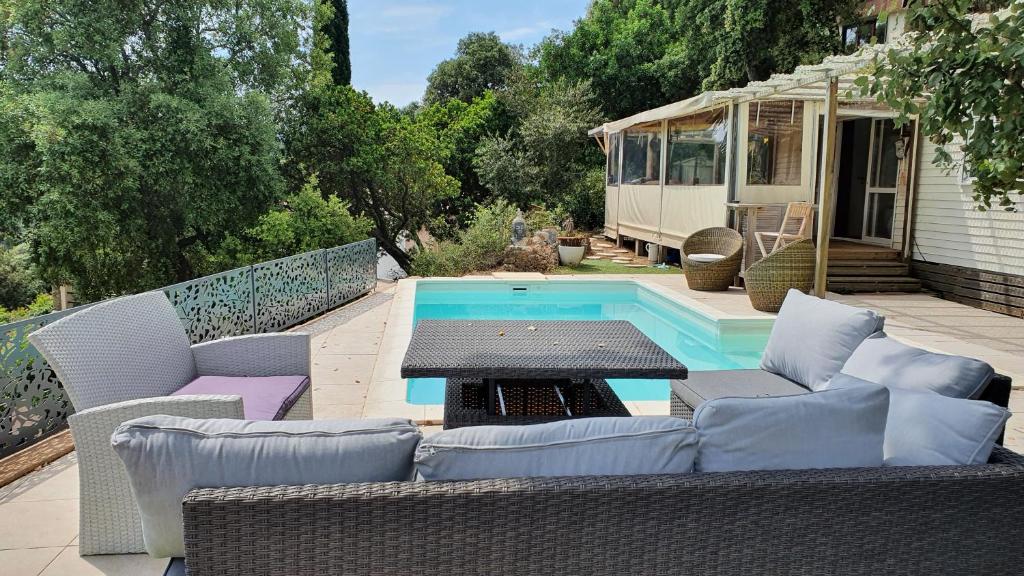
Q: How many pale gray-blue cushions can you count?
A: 6